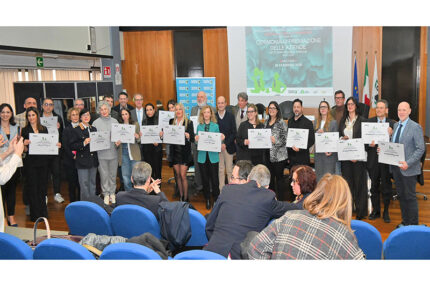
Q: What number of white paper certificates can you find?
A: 15